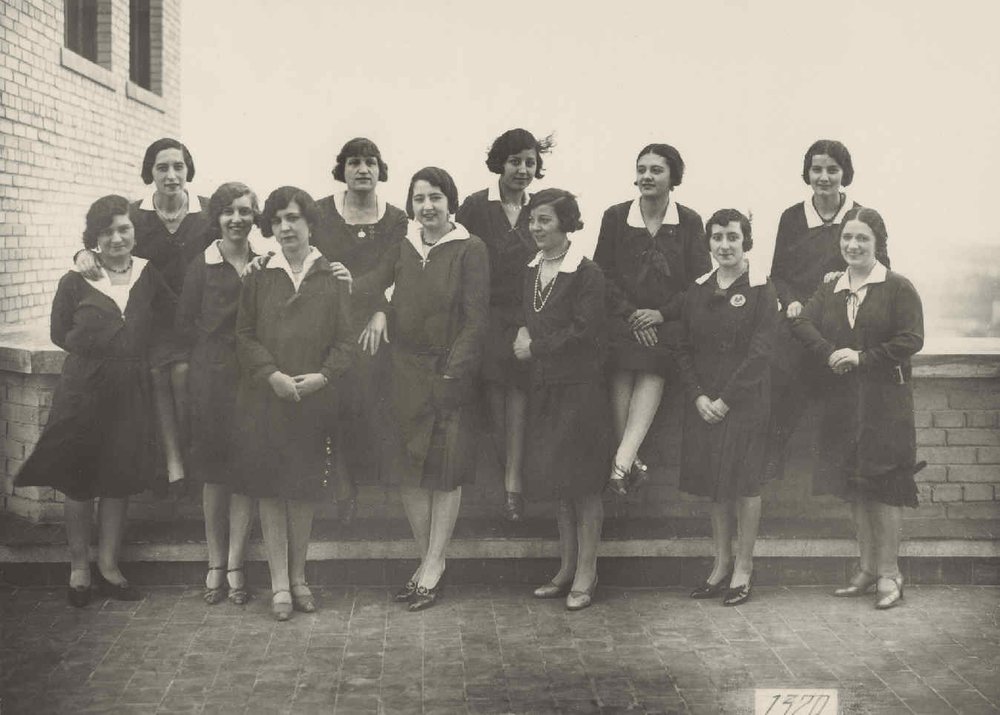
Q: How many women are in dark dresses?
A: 12